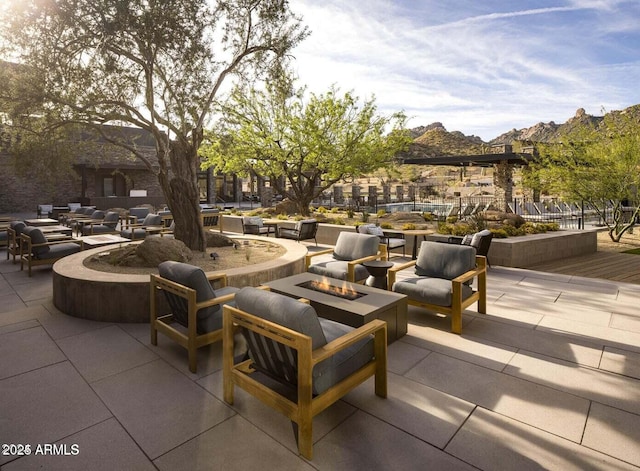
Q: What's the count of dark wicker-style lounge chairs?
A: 4